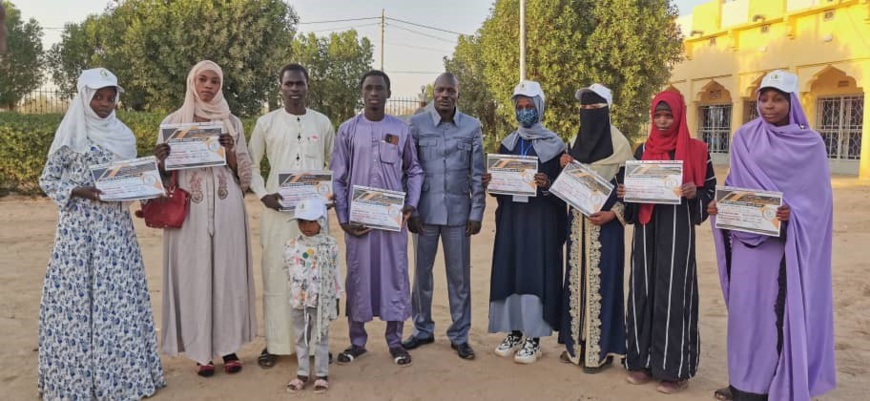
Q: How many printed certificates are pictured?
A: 8